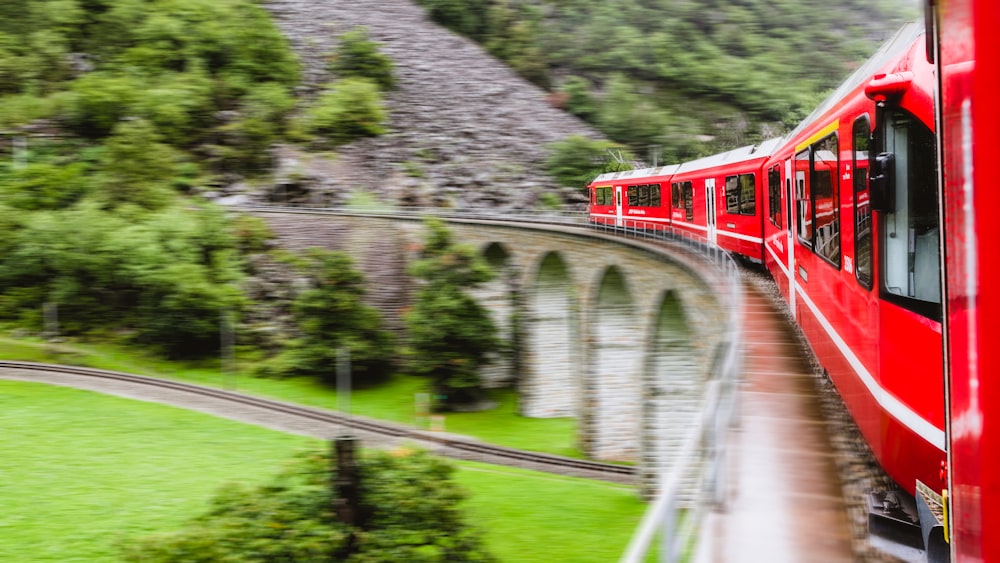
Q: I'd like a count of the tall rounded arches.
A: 4